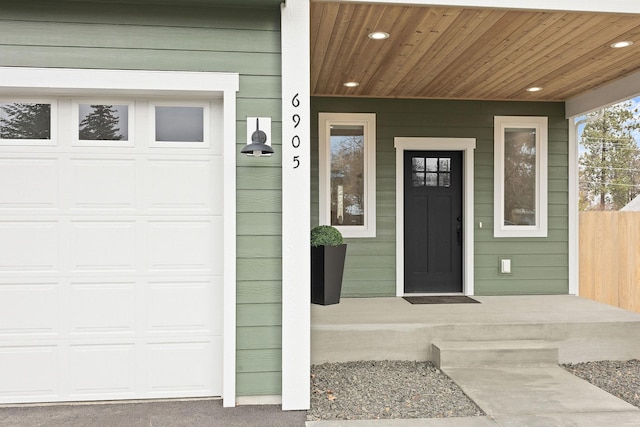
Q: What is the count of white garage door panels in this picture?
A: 12